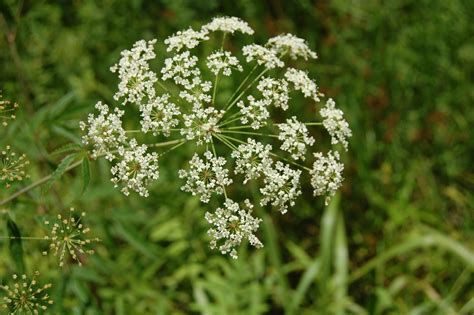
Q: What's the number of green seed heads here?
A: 4